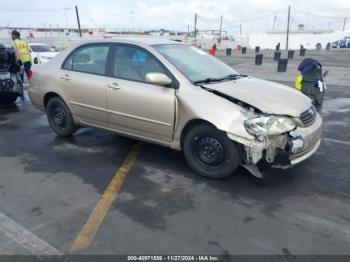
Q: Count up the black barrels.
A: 8